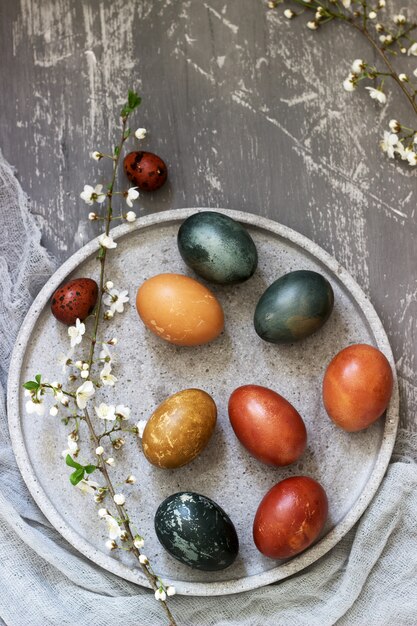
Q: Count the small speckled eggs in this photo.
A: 2